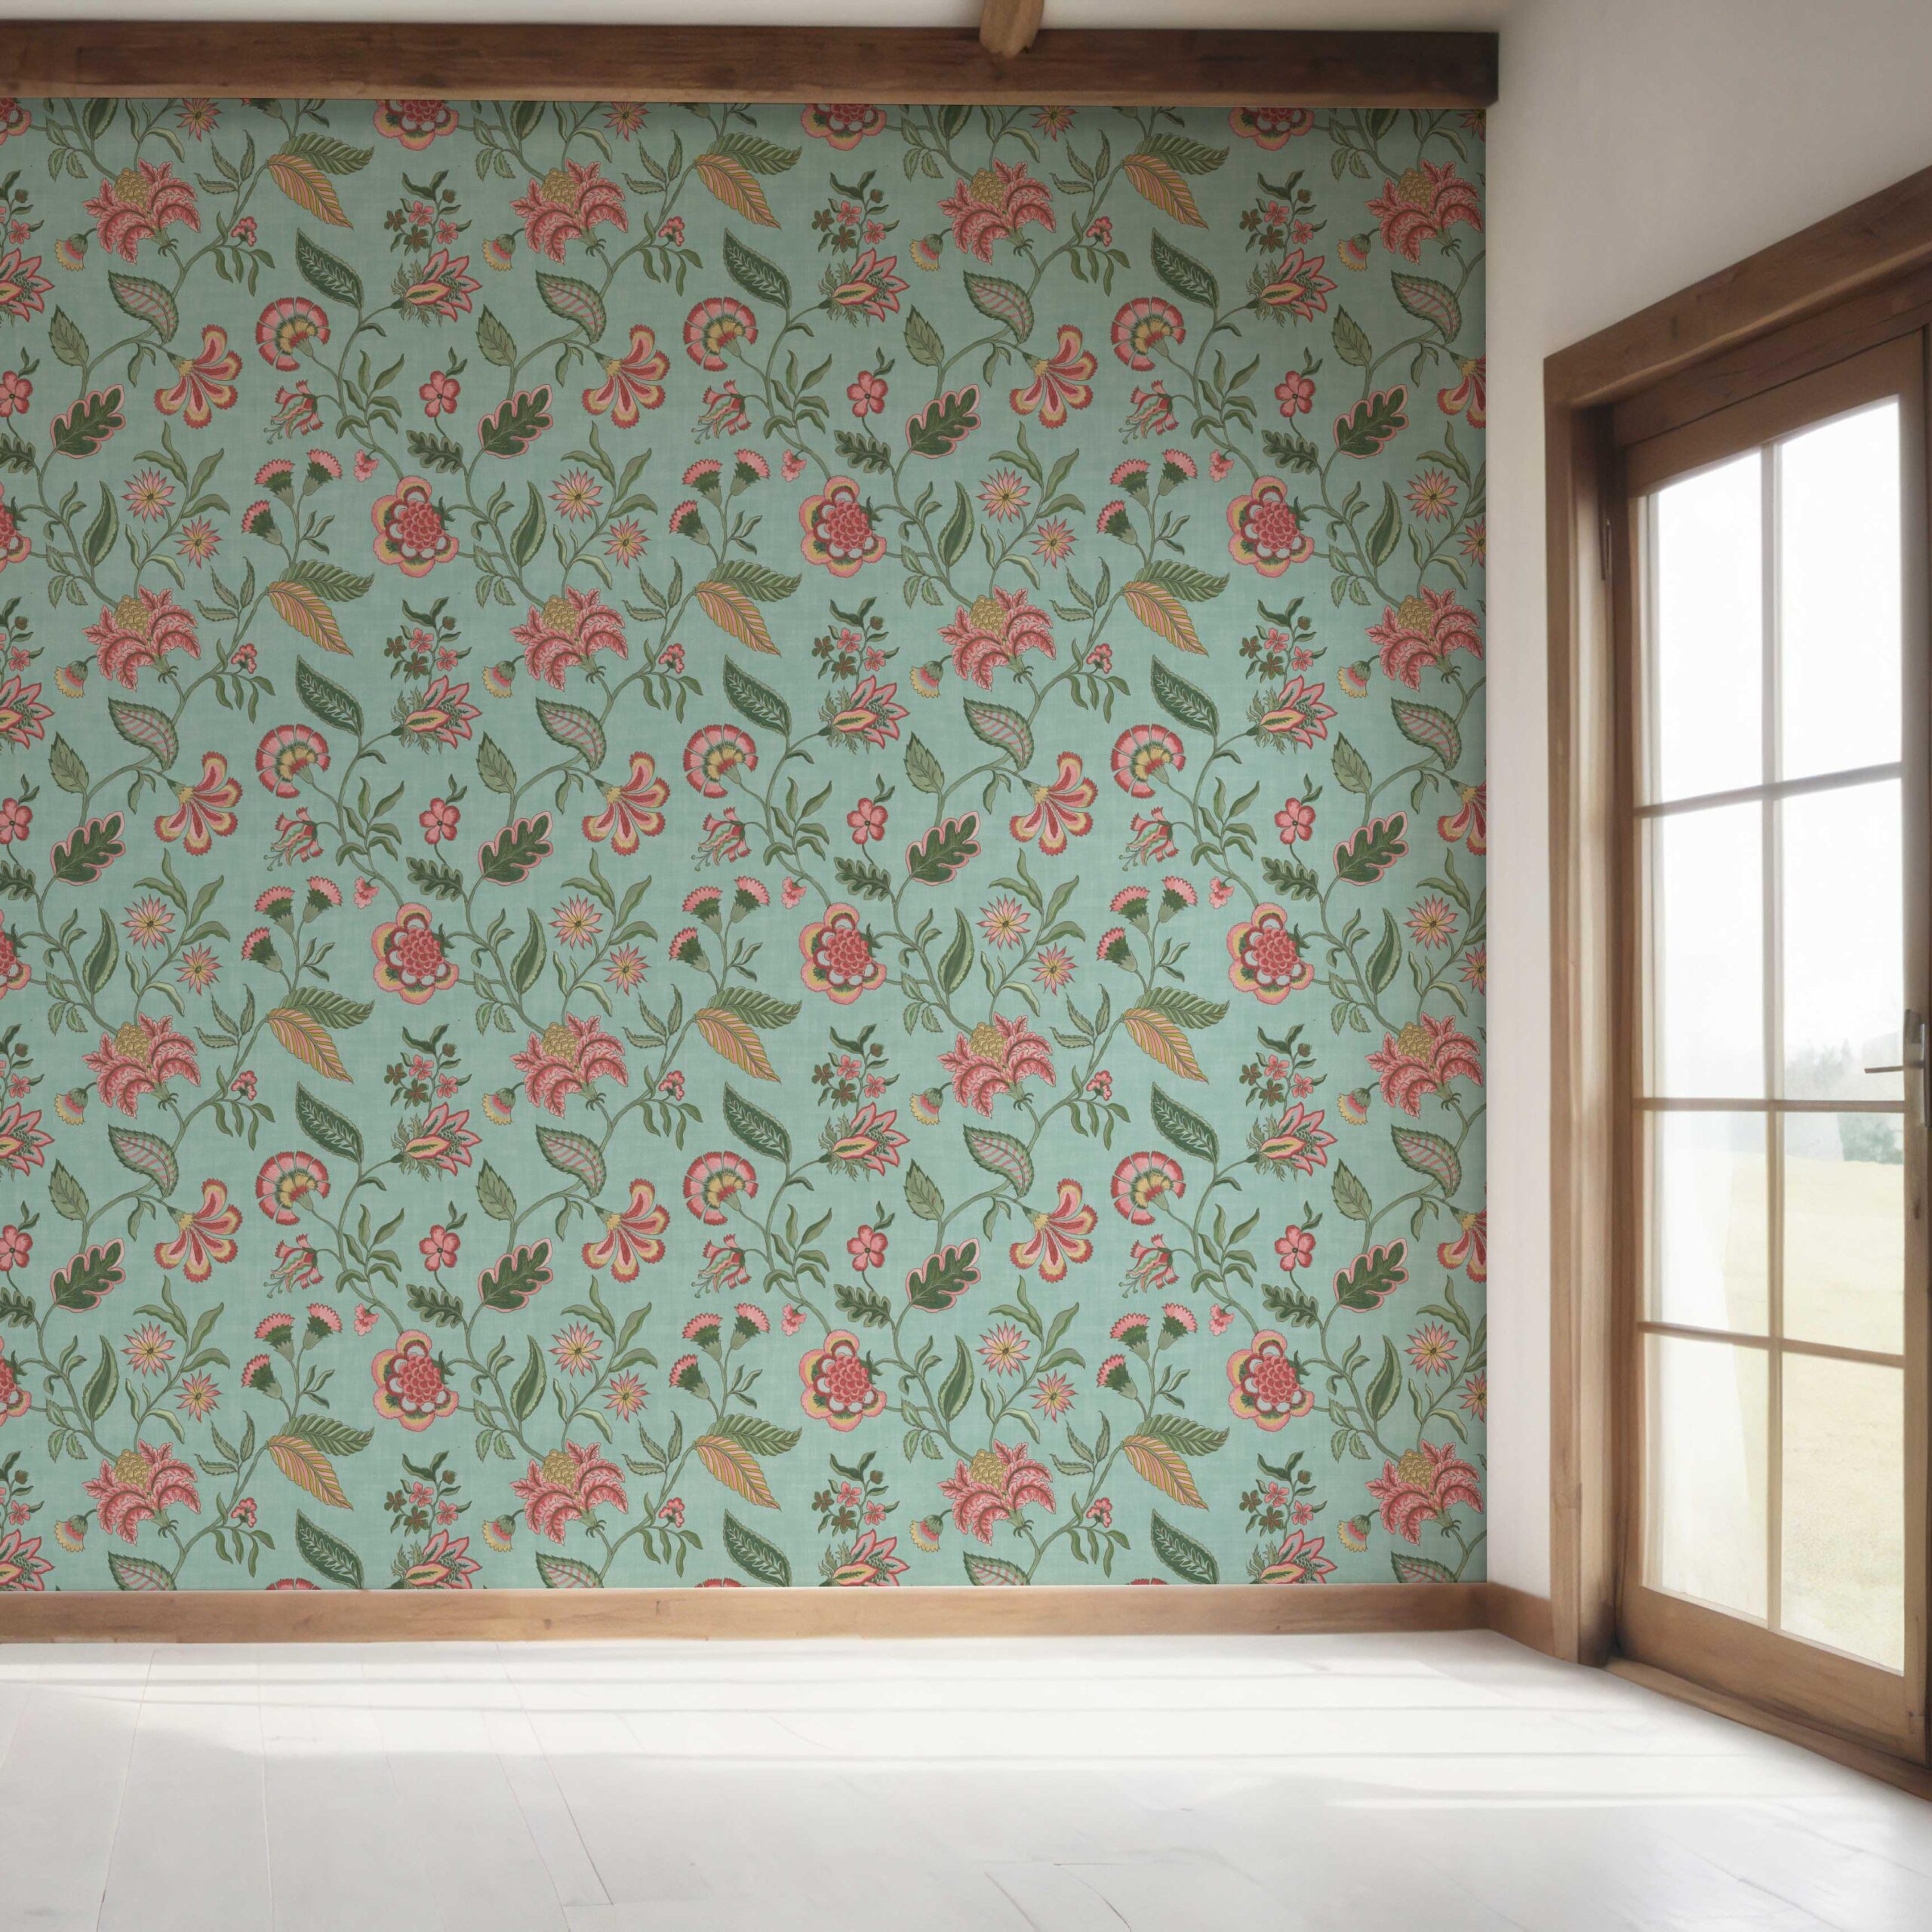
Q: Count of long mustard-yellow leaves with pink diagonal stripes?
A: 12